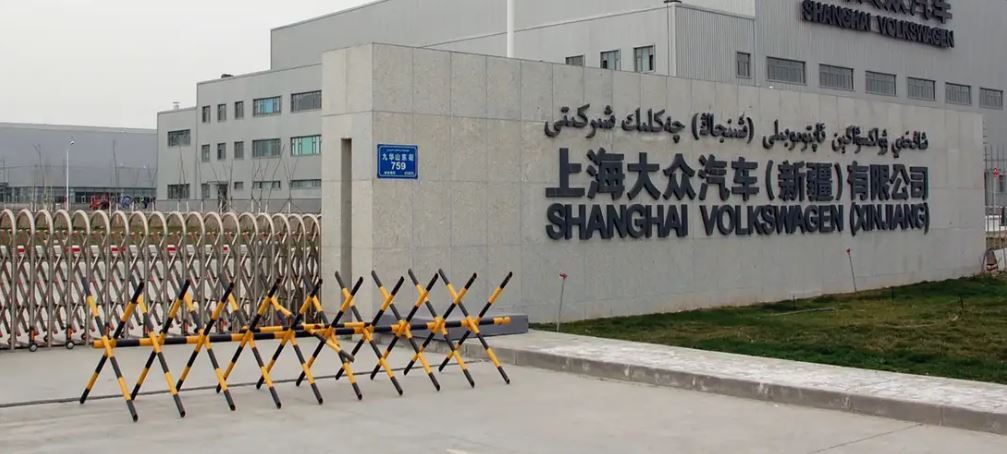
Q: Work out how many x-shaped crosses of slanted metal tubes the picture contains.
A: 10